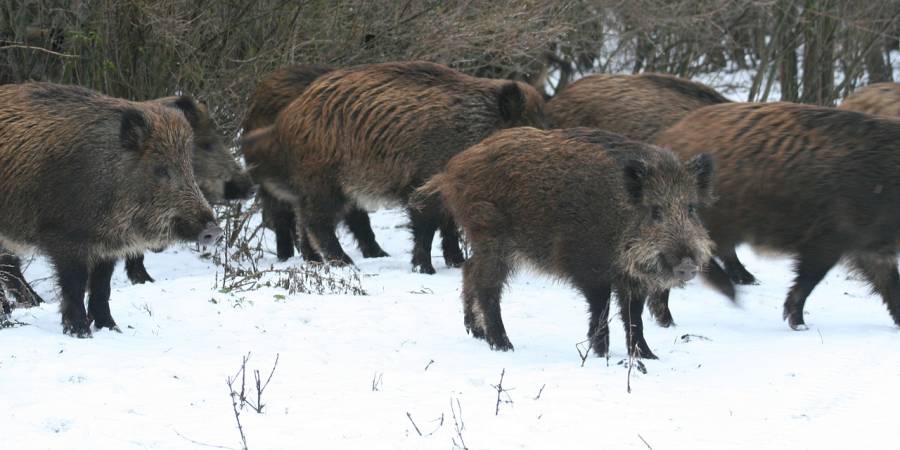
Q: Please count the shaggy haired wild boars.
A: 8